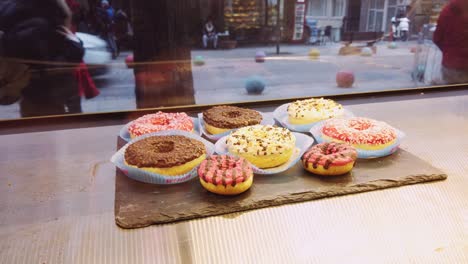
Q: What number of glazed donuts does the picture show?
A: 8